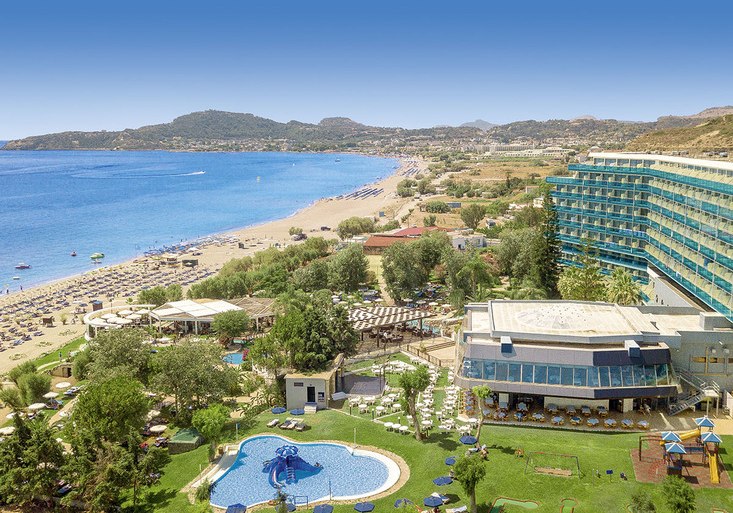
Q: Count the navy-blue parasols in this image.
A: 11